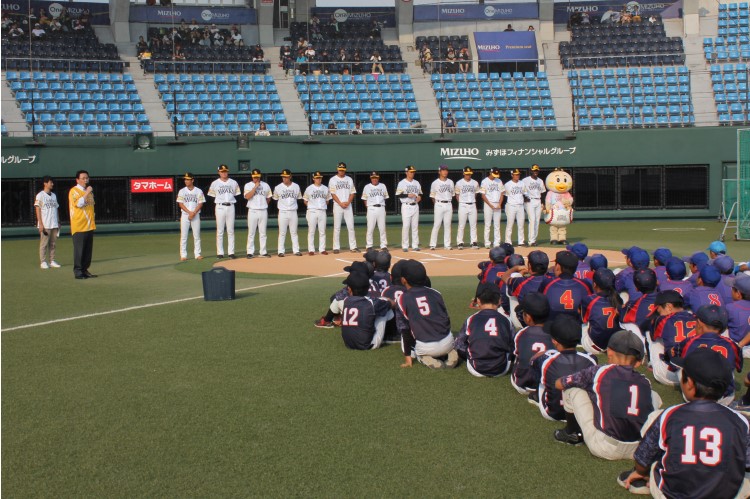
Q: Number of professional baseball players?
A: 13